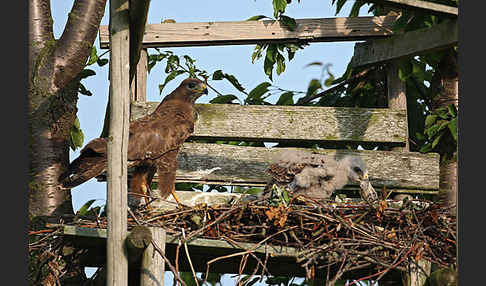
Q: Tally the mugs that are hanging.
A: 0